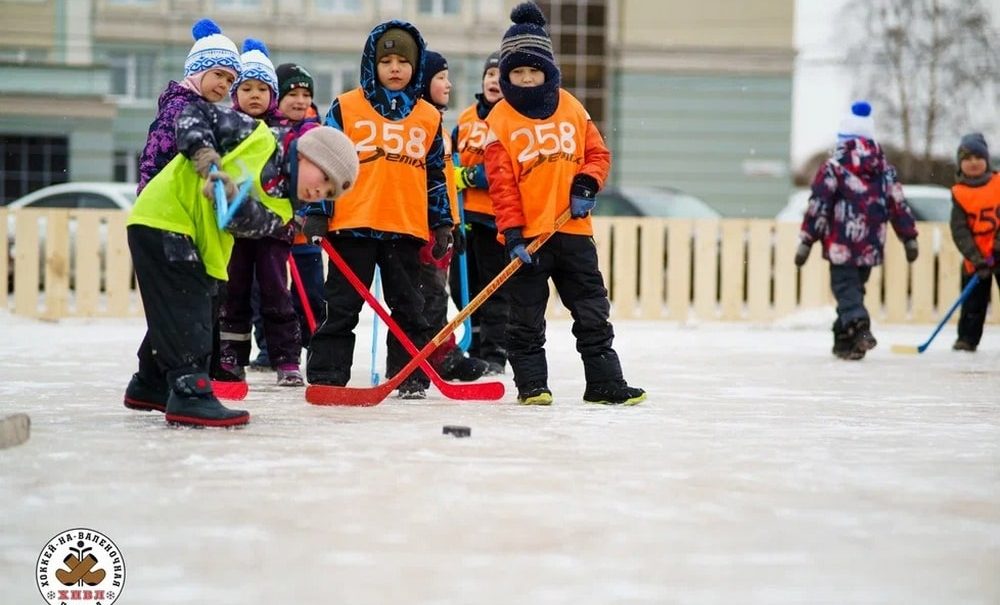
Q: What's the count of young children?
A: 10